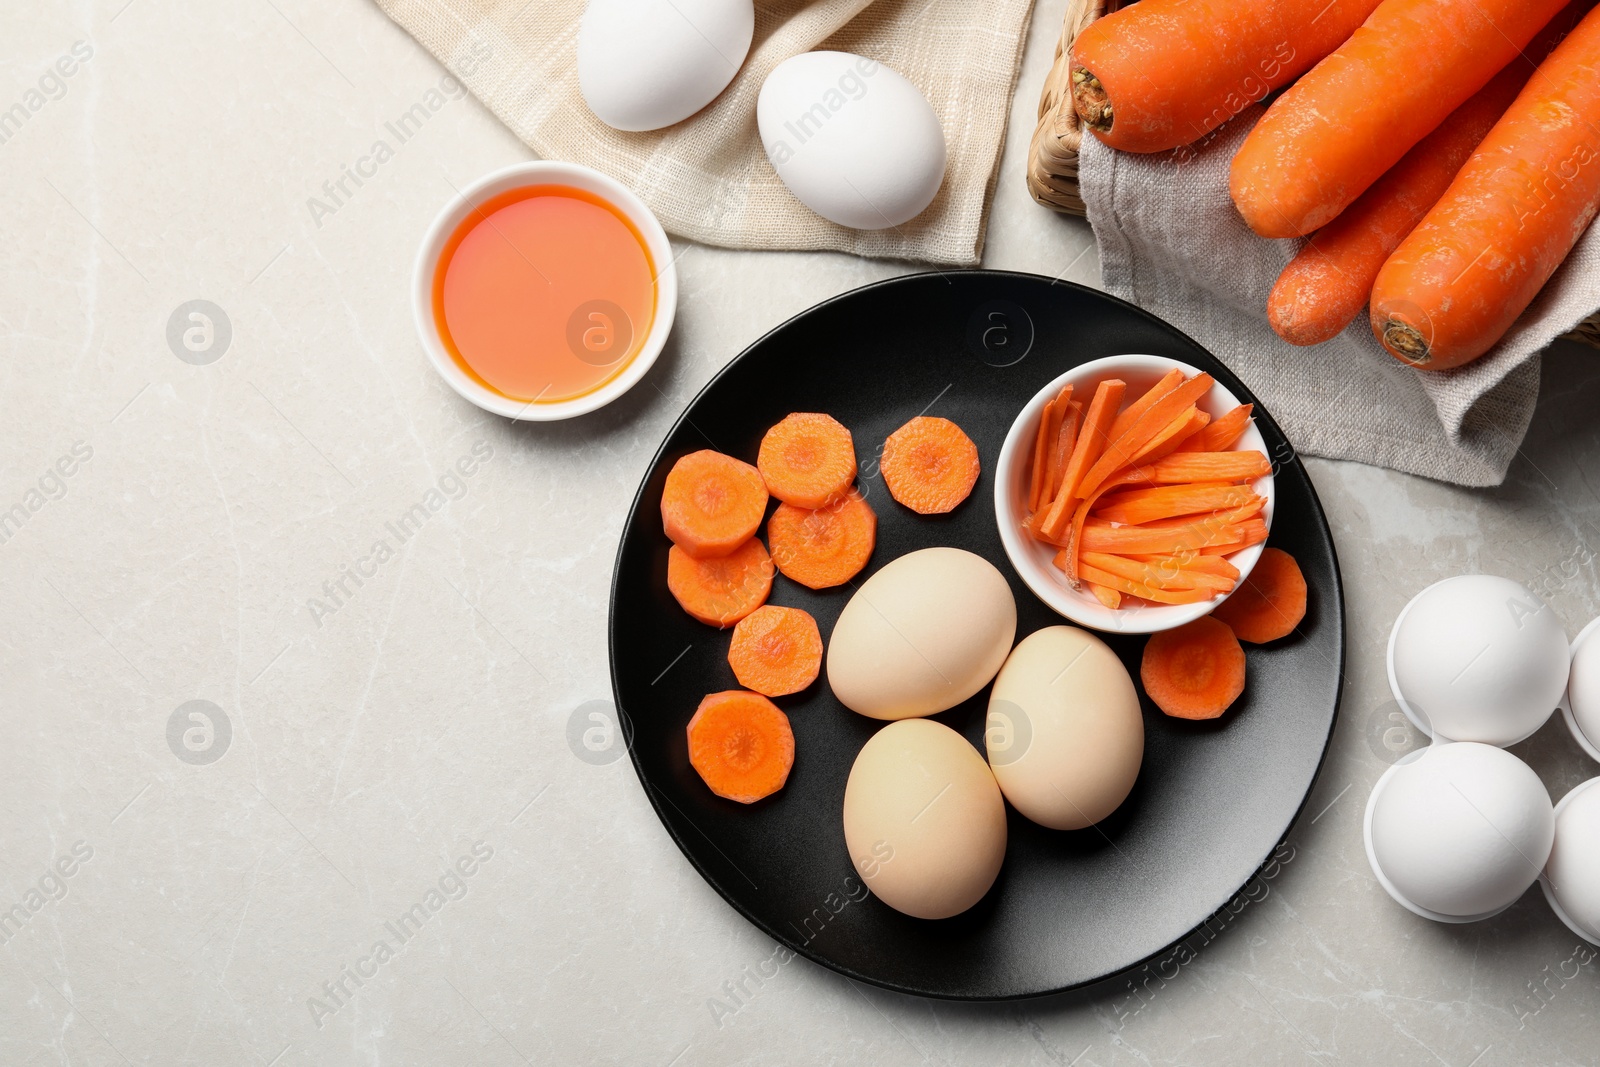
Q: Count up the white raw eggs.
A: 6